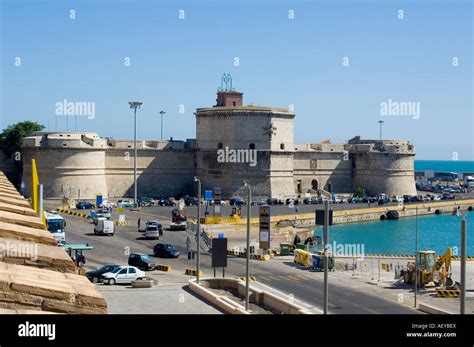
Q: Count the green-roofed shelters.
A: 1